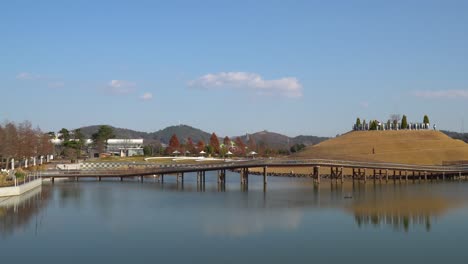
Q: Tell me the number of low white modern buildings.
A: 1